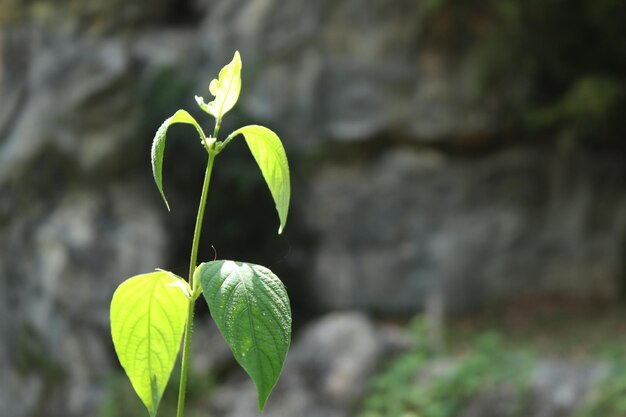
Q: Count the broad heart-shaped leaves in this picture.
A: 2